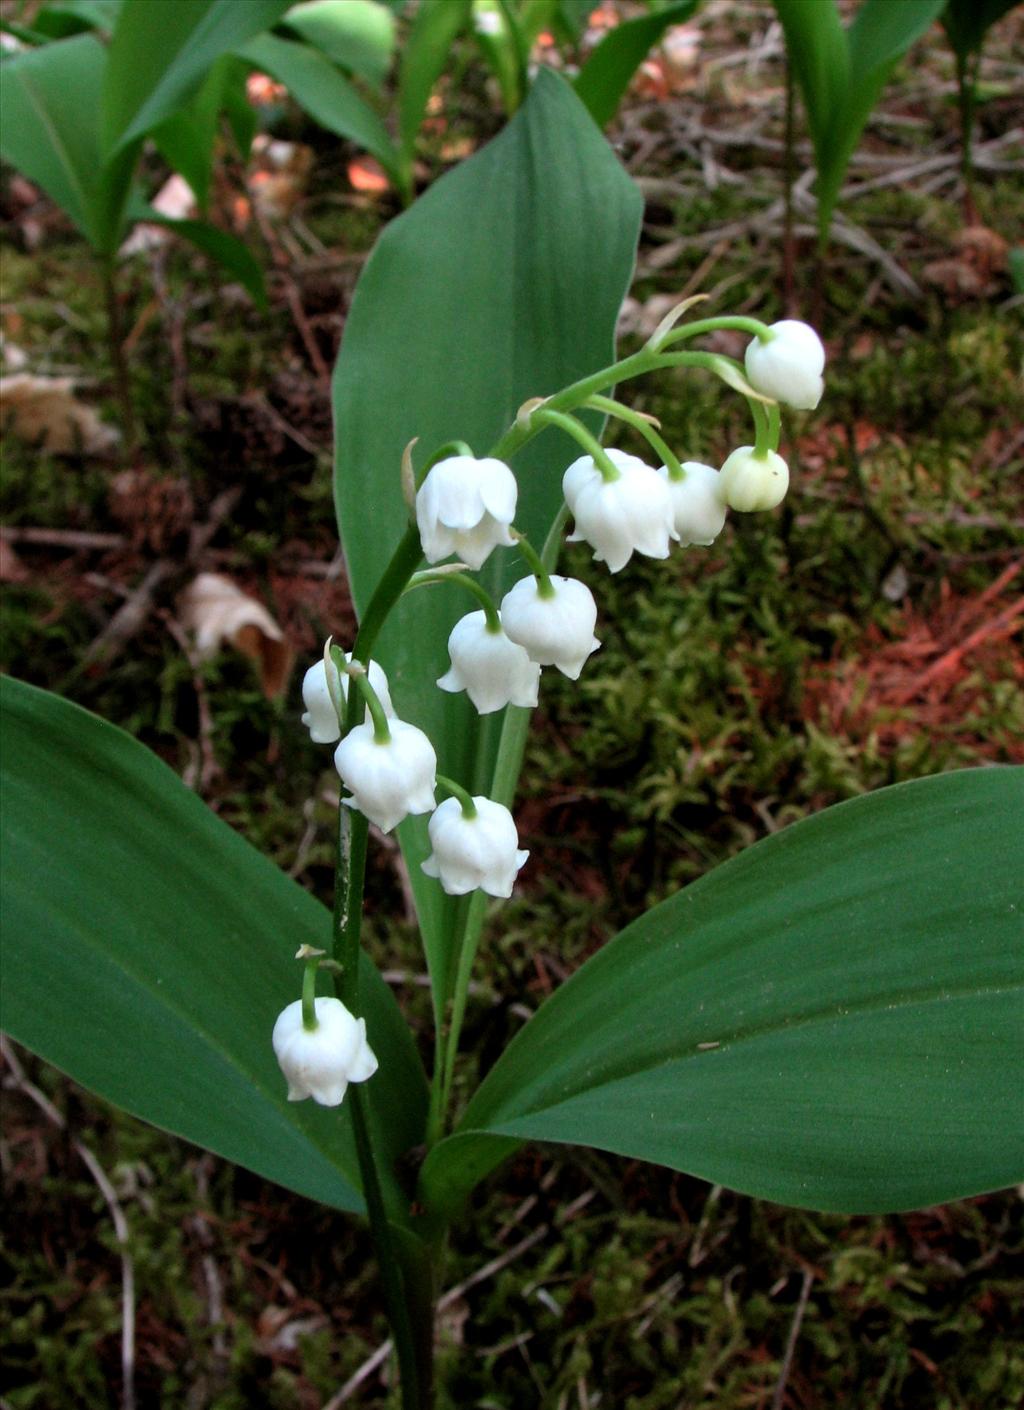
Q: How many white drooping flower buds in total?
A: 11